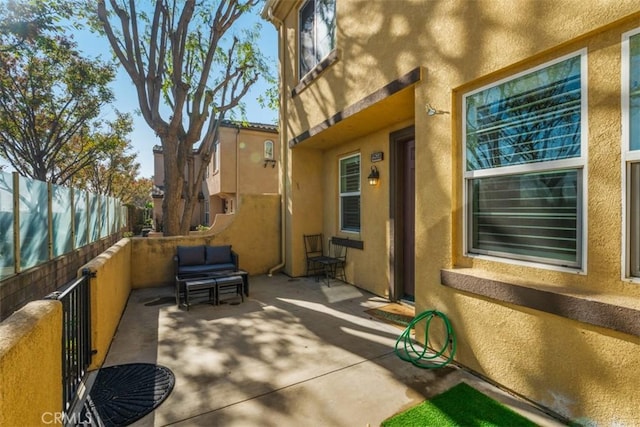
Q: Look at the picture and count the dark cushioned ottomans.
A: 2